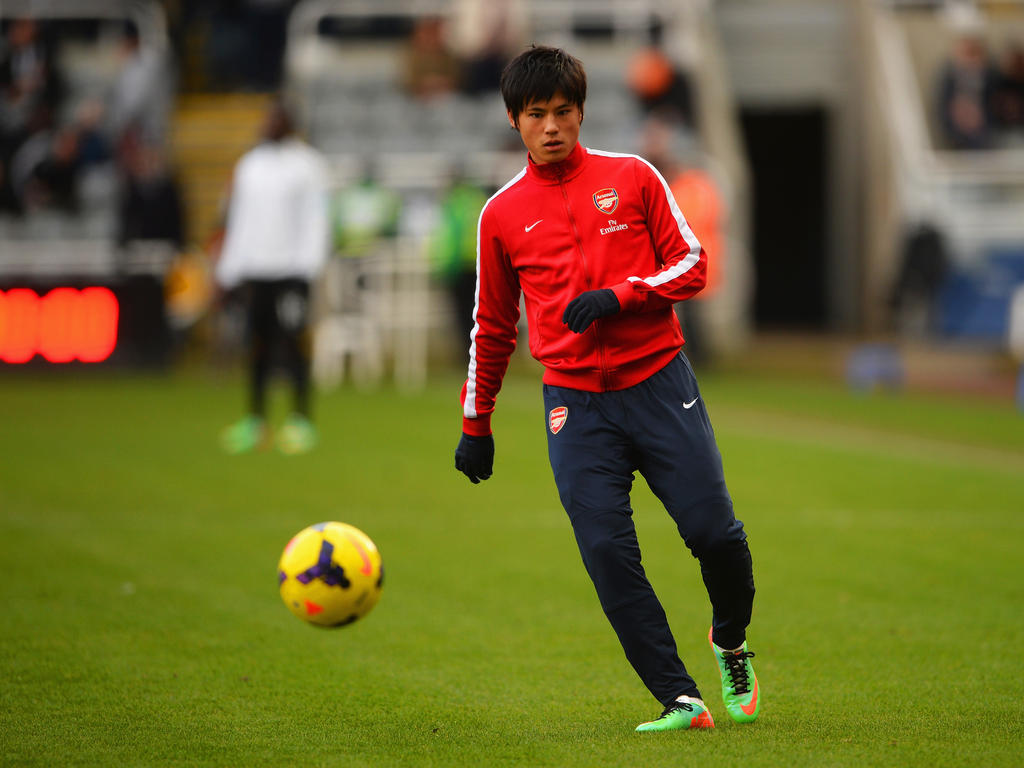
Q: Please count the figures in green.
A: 2